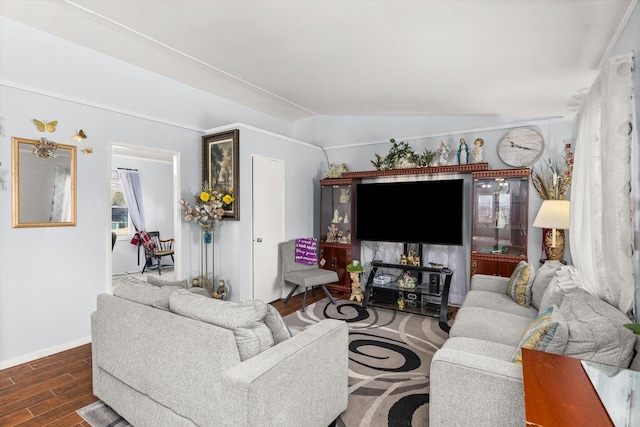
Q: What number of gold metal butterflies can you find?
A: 3